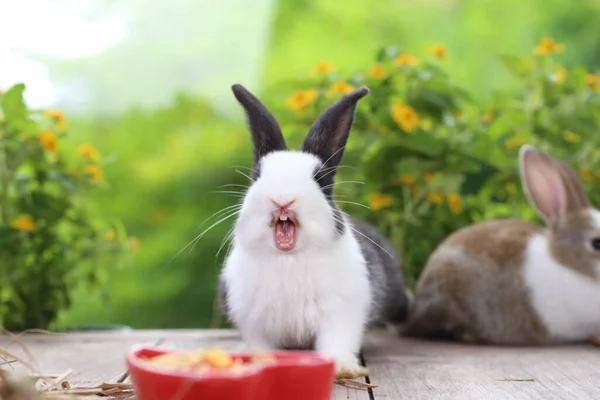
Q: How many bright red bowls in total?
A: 1